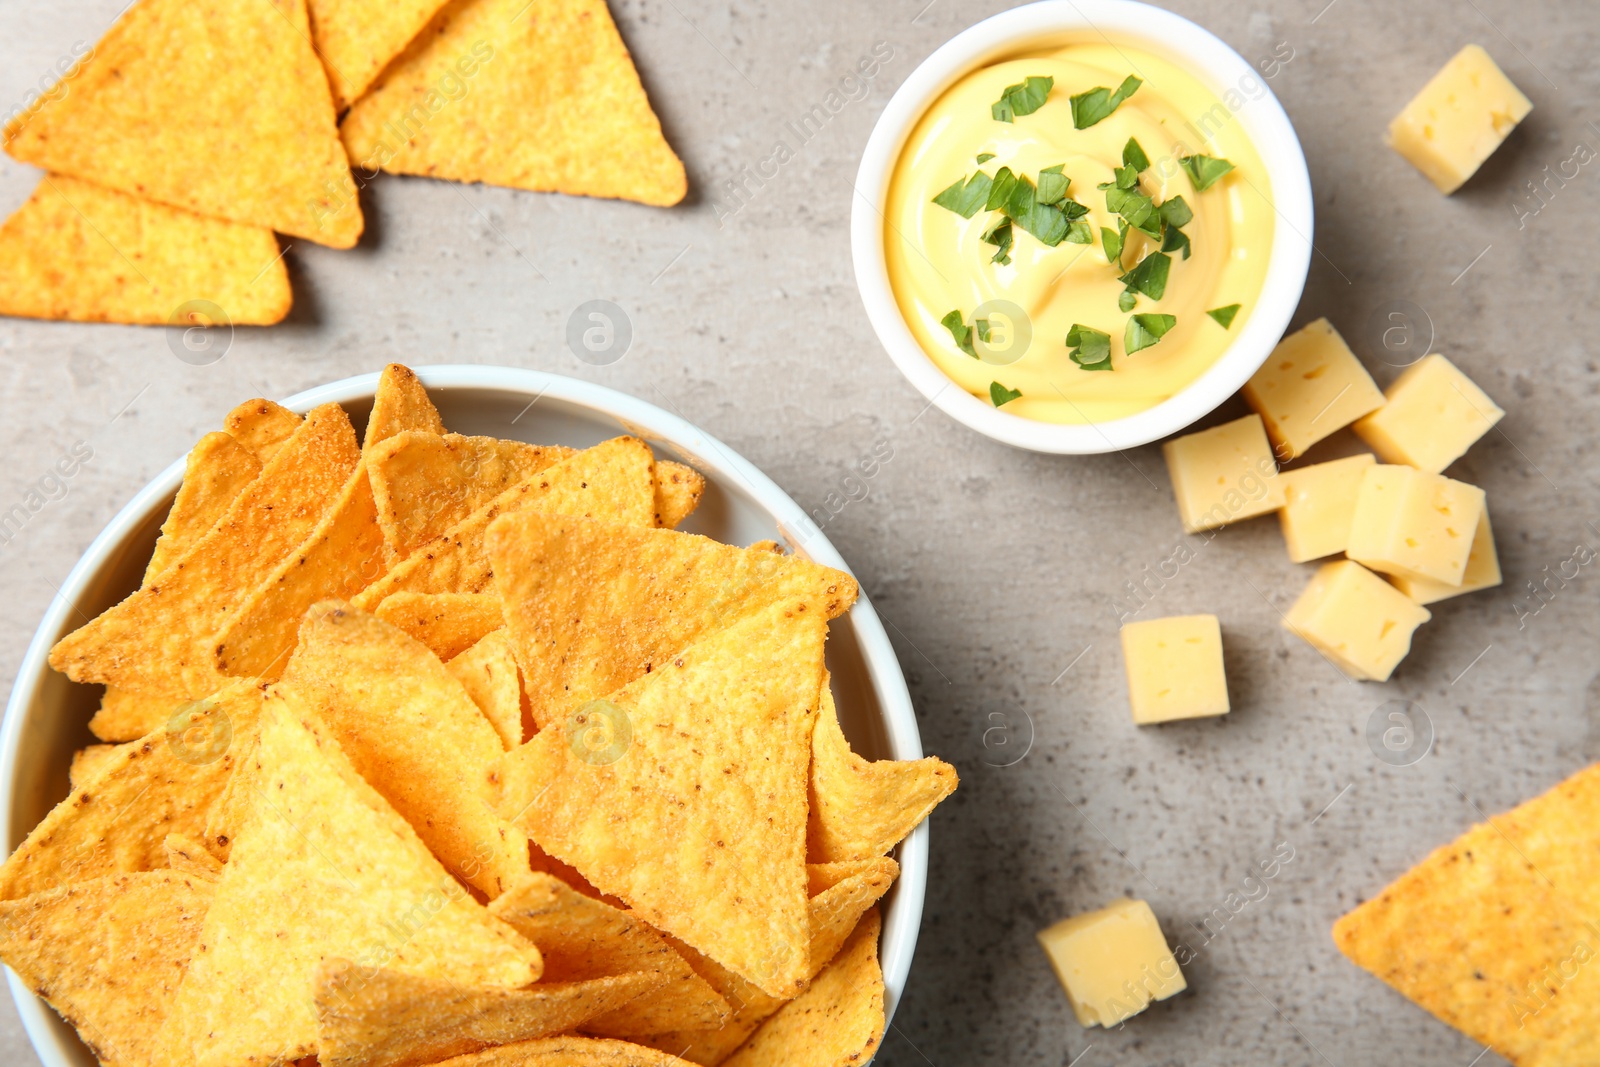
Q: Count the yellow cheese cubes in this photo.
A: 10